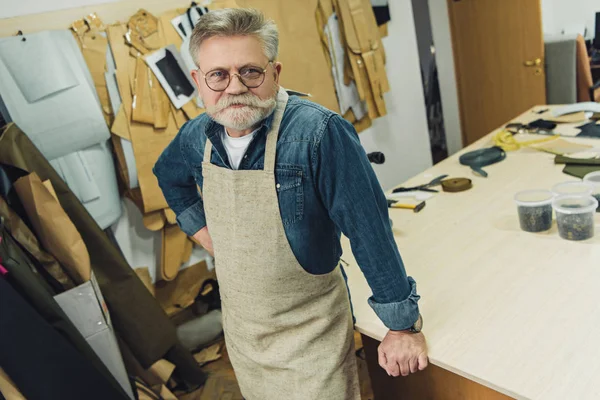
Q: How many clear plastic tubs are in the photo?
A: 4